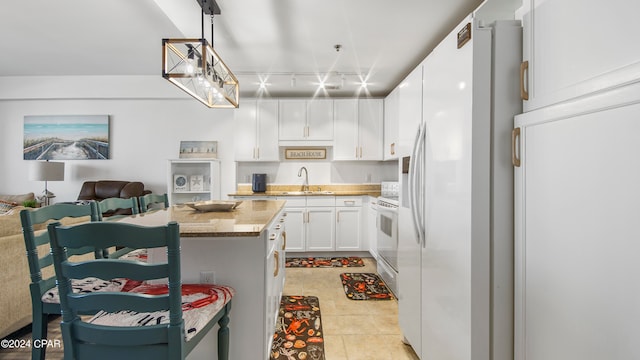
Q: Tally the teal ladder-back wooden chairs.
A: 4